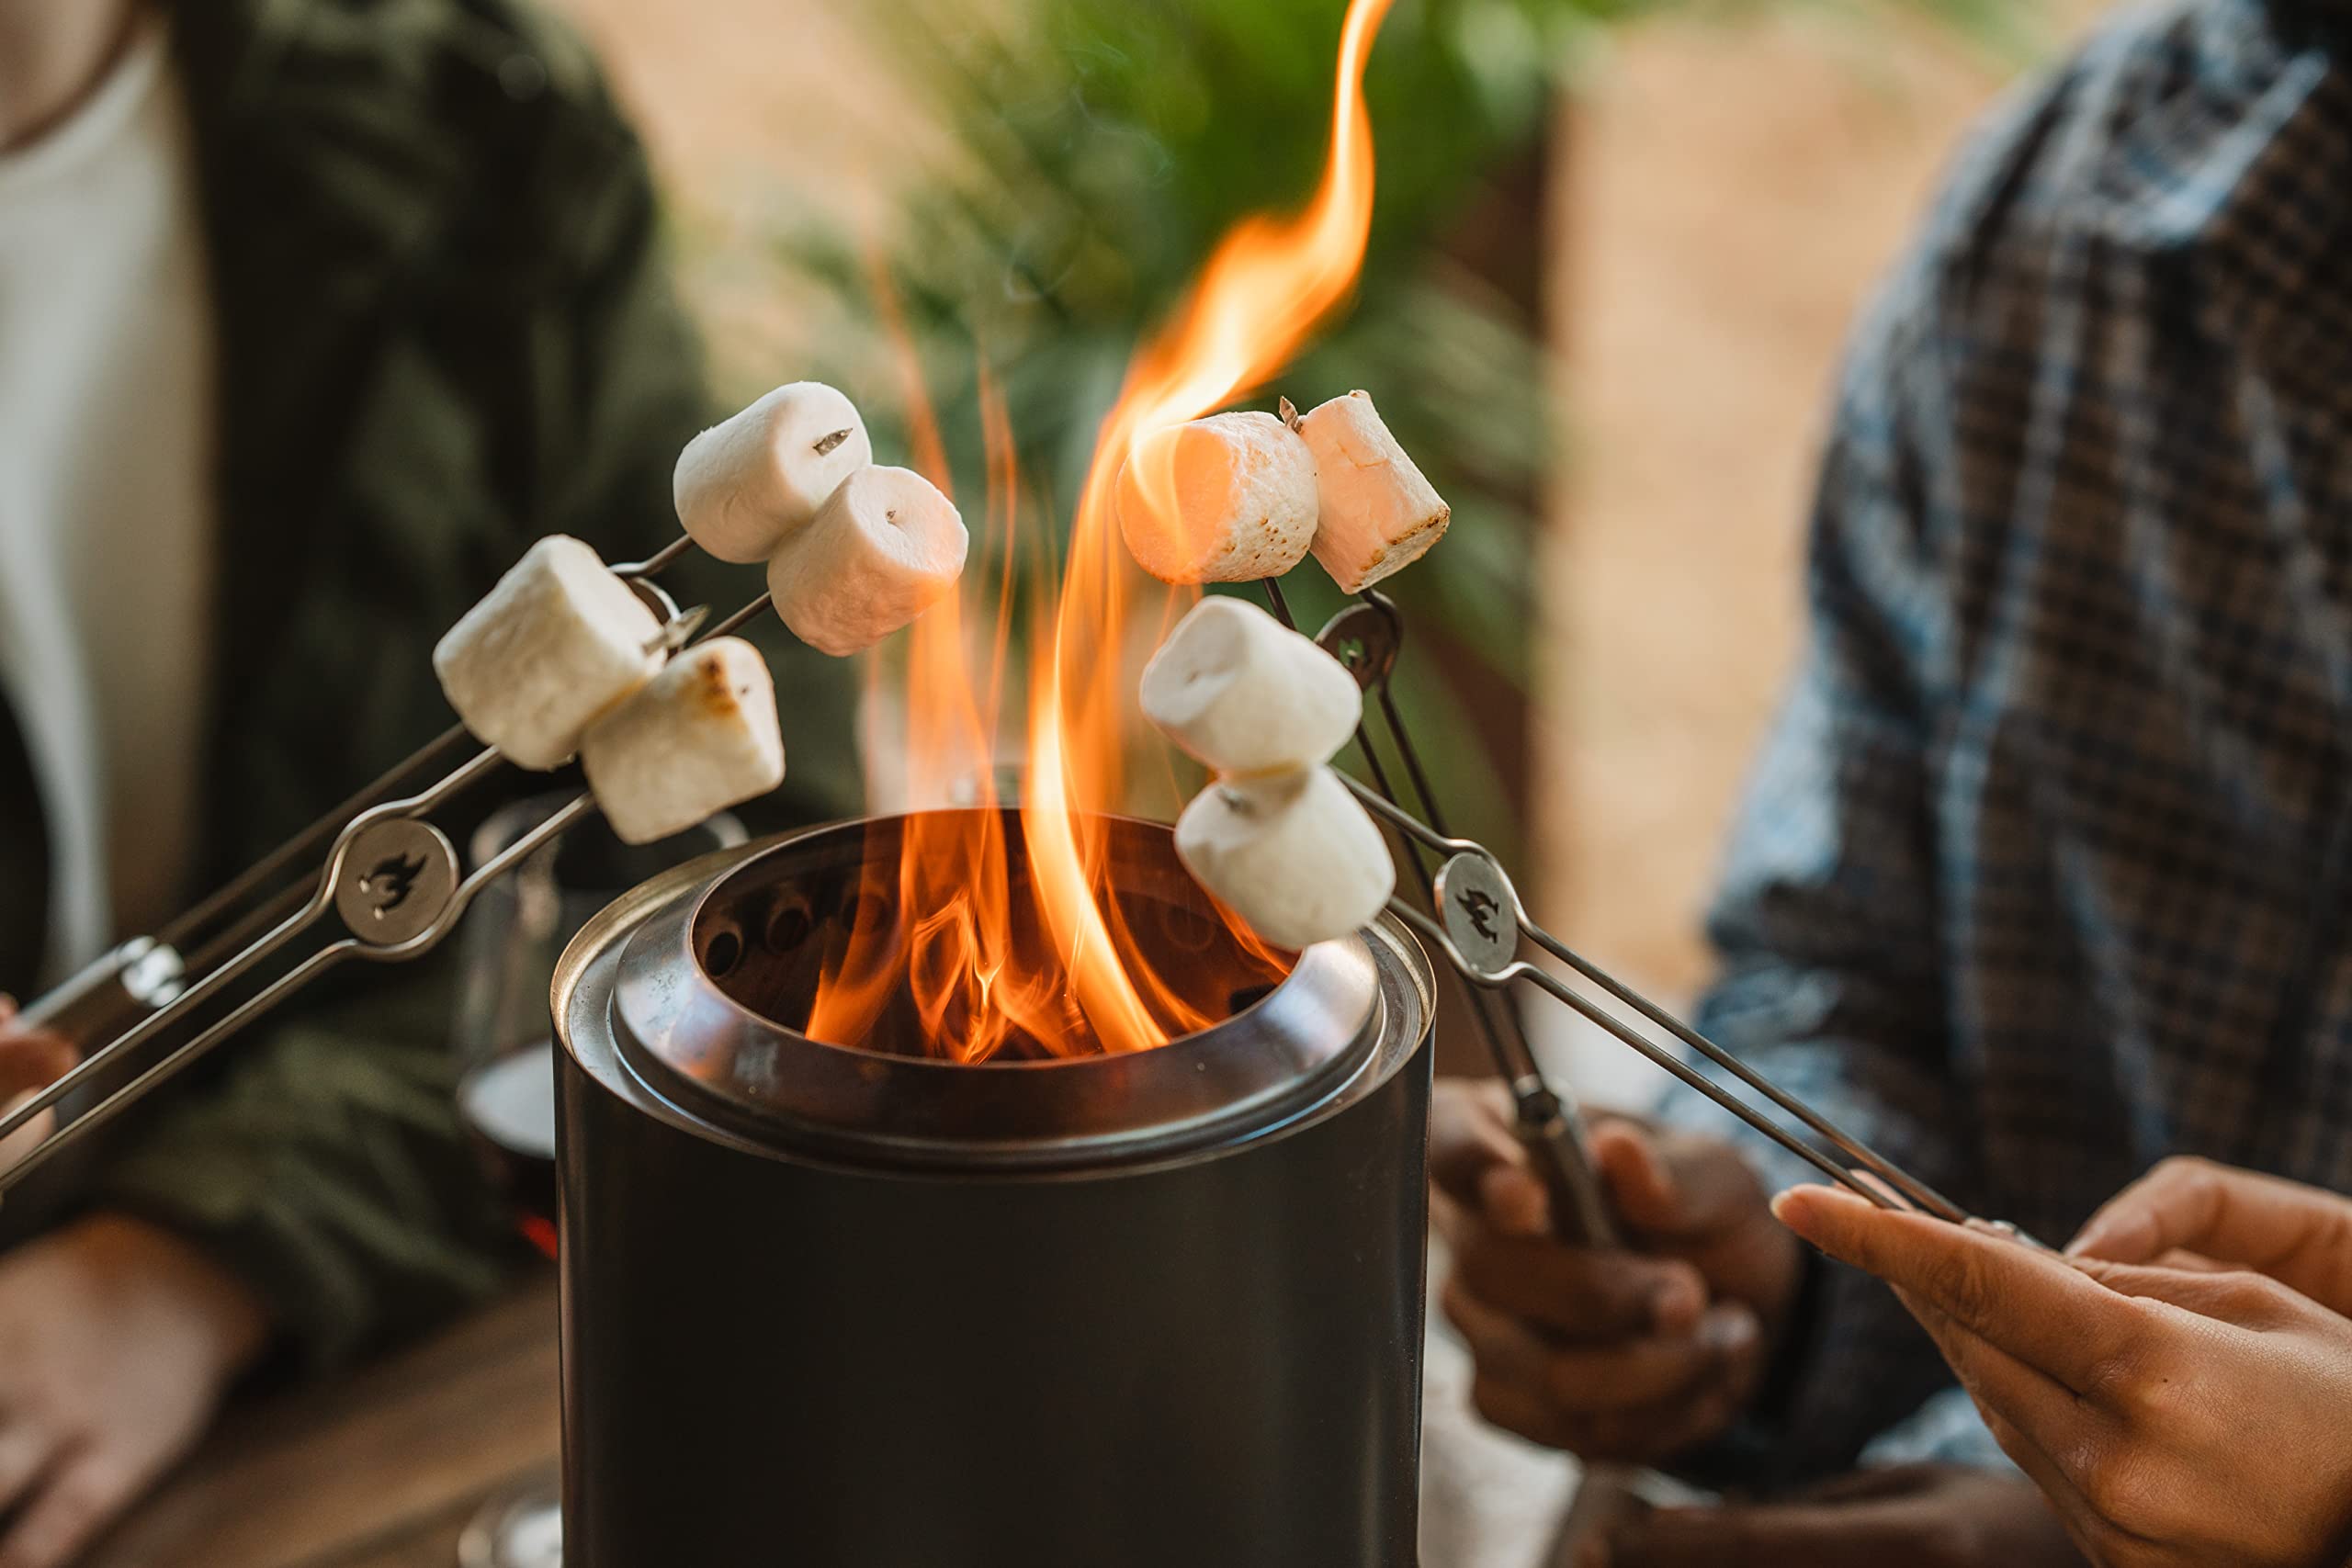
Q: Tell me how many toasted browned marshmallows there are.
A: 3